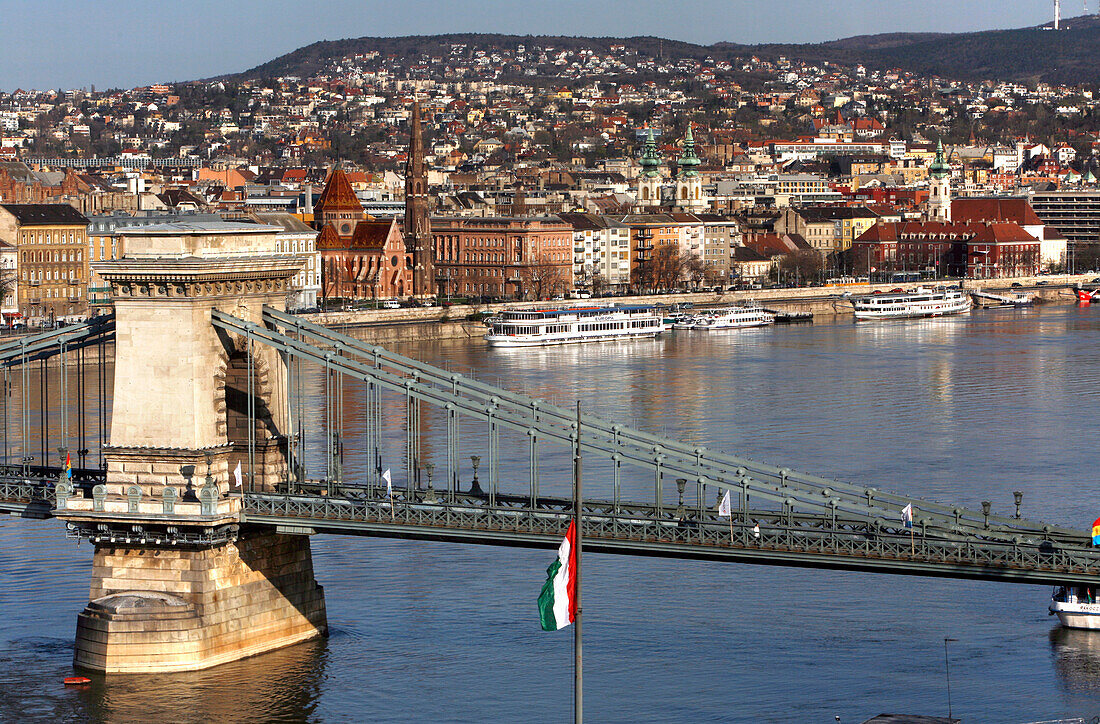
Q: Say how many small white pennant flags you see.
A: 4